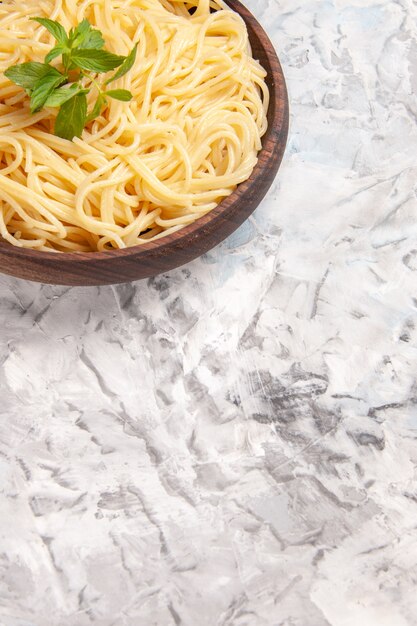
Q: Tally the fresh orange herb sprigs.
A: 0